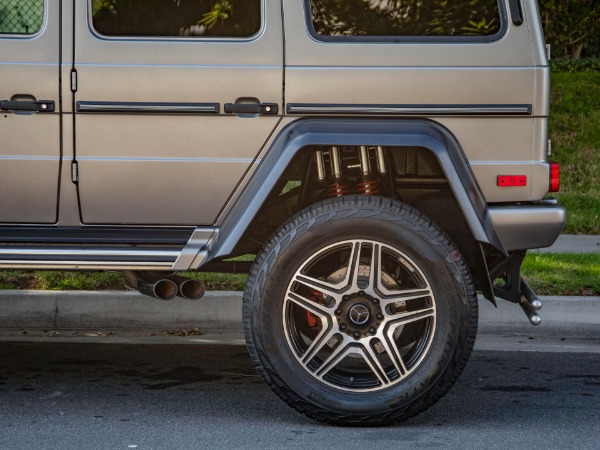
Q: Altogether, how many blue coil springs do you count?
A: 0